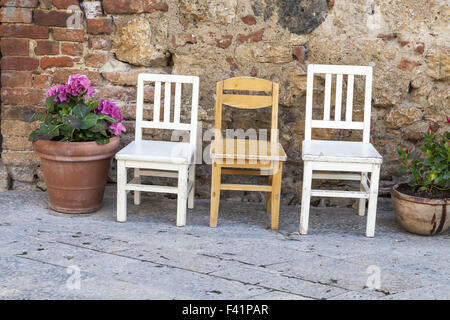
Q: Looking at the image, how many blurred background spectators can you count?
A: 0